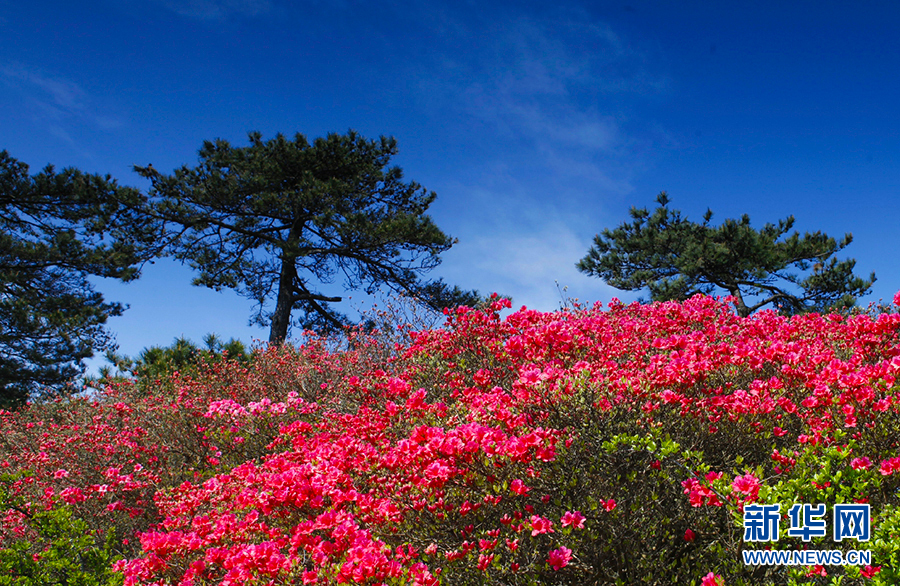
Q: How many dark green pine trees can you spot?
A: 3